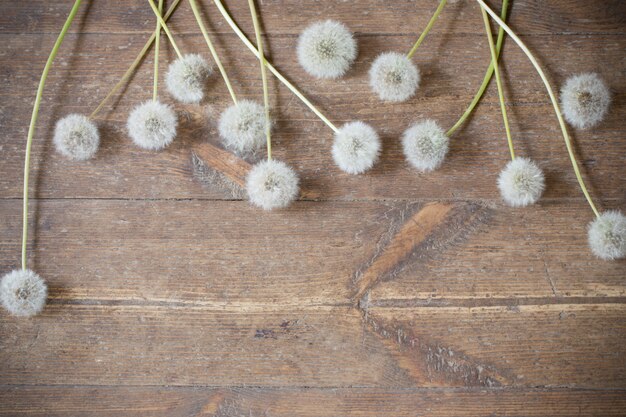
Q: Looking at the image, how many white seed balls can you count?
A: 13